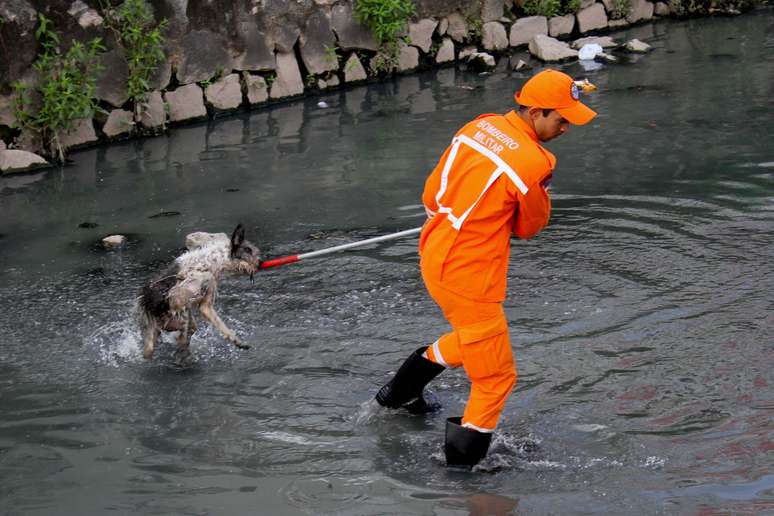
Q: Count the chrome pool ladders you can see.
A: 0